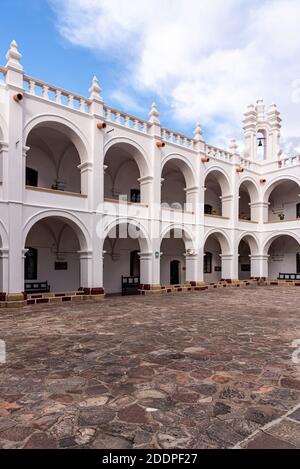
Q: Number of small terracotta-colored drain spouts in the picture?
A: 6